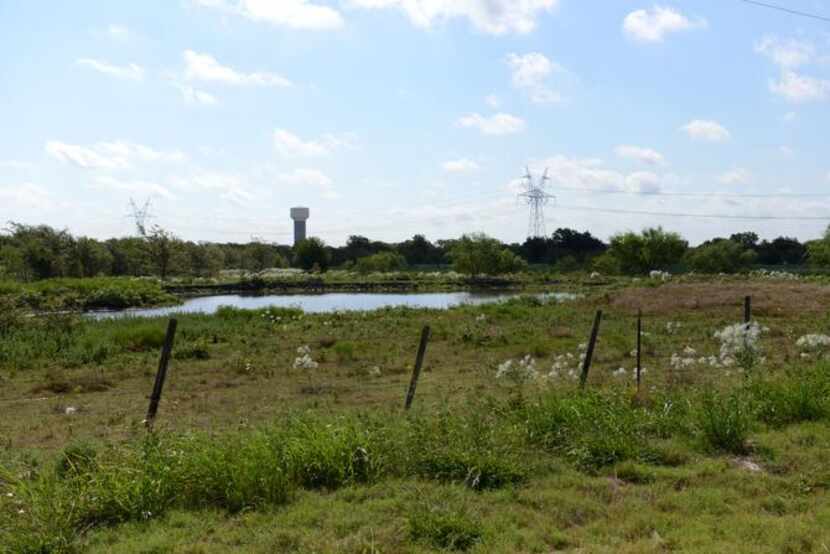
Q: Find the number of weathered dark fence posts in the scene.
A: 5